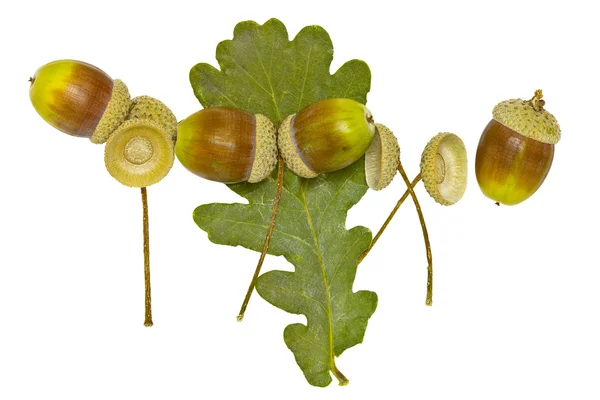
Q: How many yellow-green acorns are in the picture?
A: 4